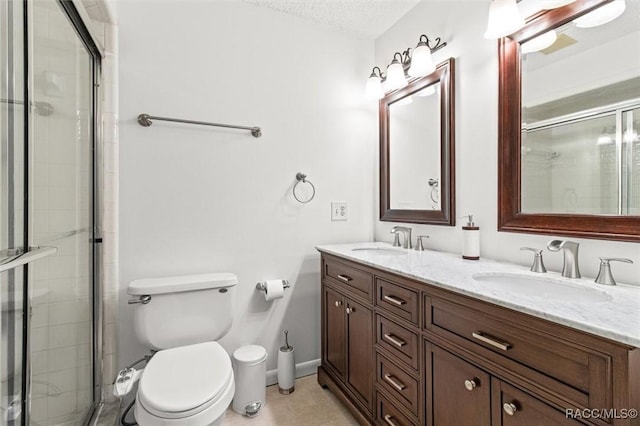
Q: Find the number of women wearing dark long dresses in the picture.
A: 0